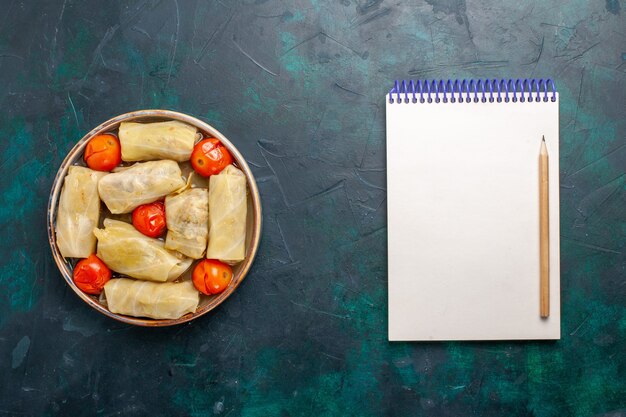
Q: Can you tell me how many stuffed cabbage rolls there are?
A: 7